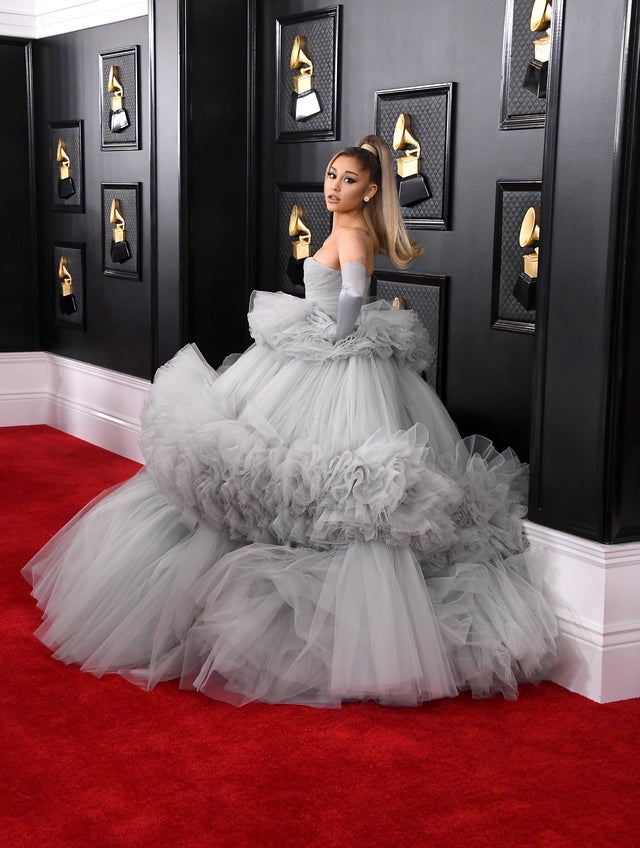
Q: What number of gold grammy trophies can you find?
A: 10